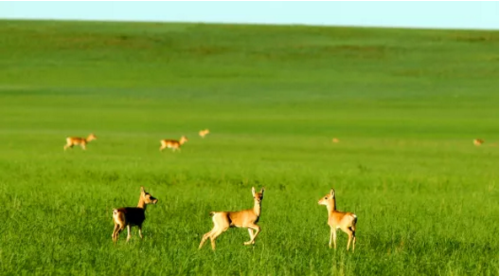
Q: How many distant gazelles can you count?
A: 5